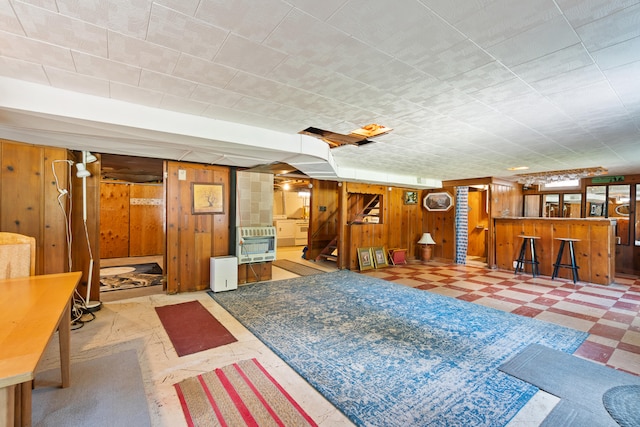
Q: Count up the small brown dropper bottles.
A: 0